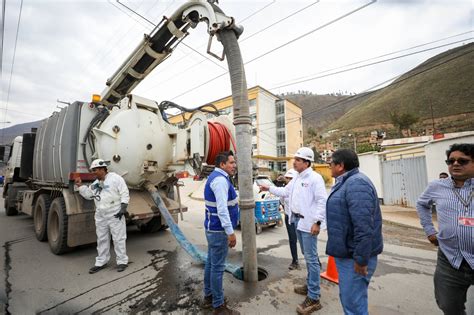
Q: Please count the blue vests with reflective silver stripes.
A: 1